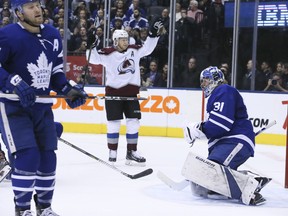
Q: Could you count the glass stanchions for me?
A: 5